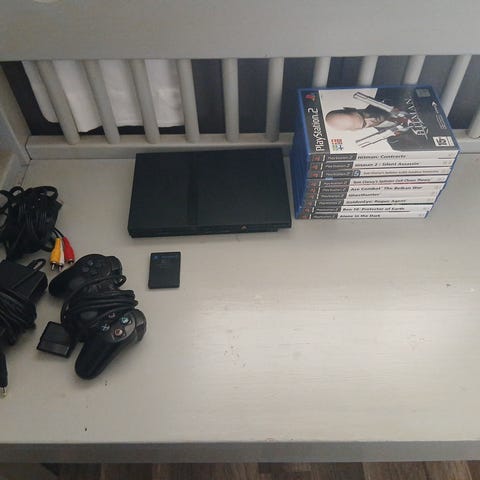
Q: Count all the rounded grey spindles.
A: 11